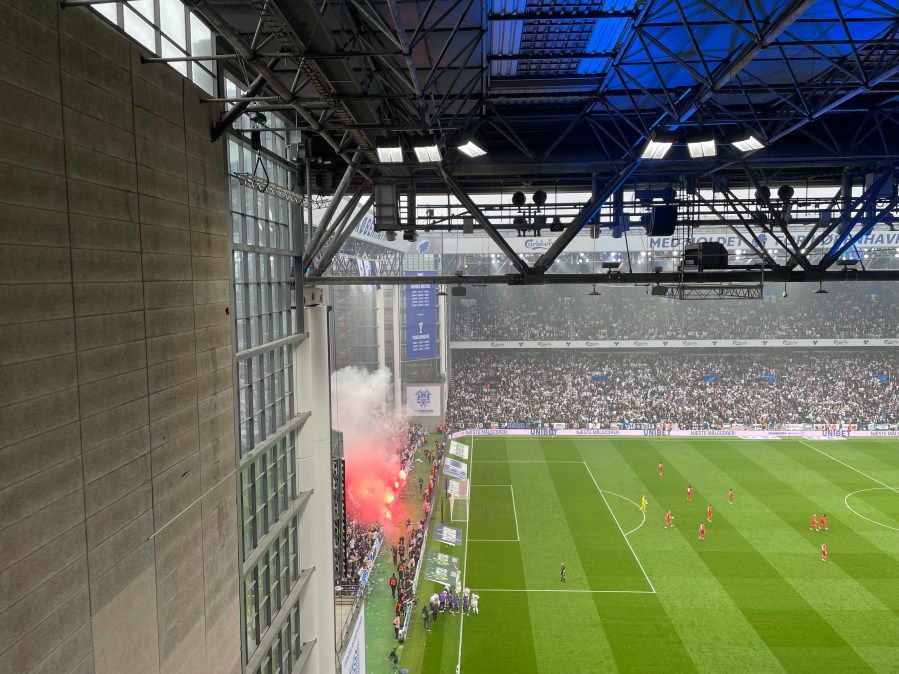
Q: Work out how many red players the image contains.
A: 9